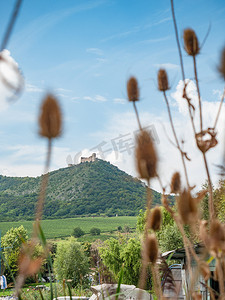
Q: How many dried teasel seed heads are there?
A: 11